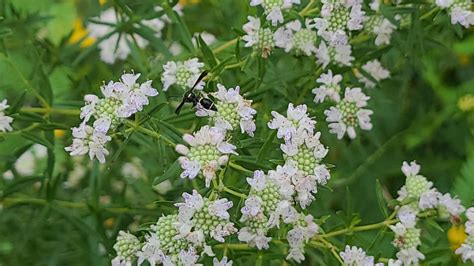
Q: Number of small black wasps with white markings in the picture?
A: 1